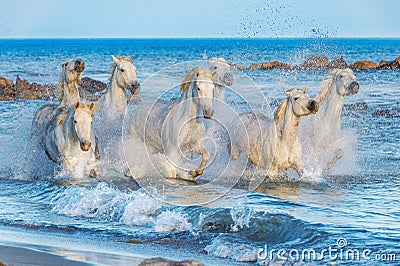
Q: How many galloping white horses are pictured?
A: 7